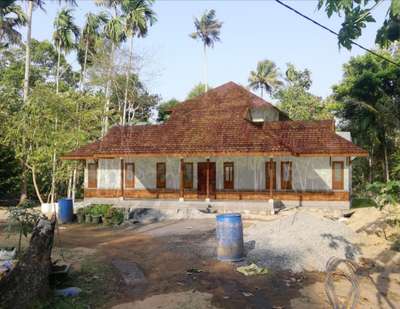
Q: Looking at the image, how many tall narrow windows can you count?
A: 8